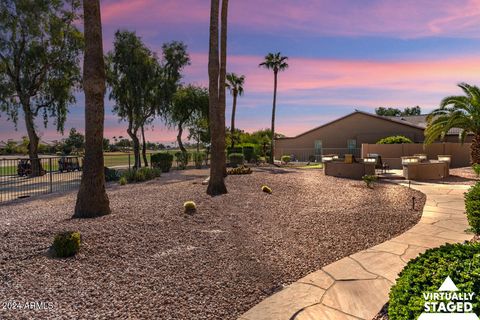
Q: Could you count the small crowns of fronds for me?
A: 2